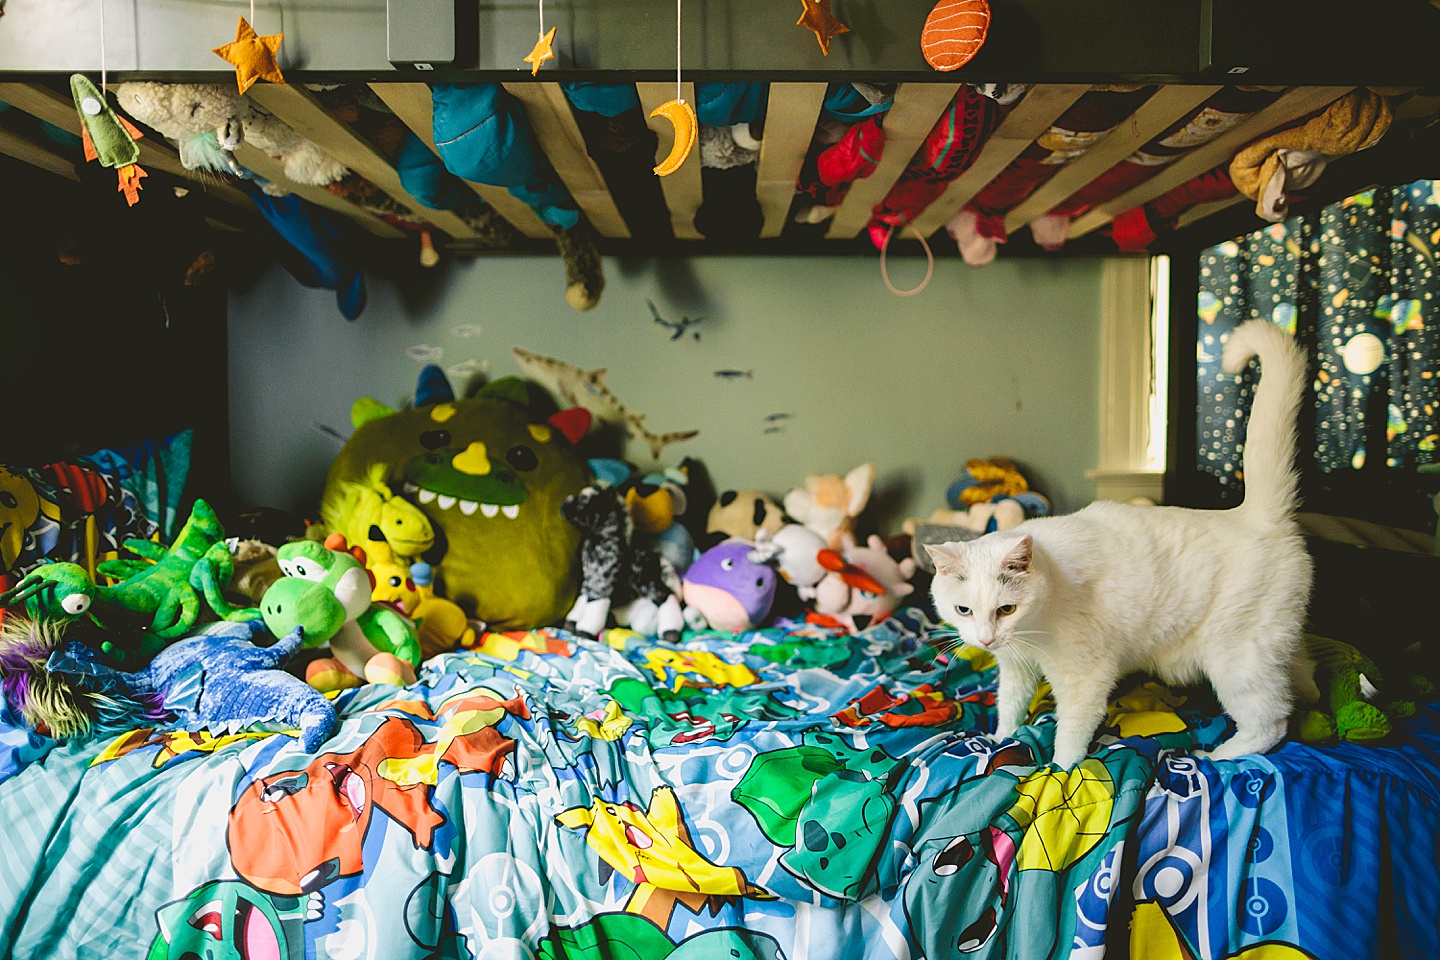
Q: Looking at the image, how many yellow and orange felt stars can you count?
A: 3